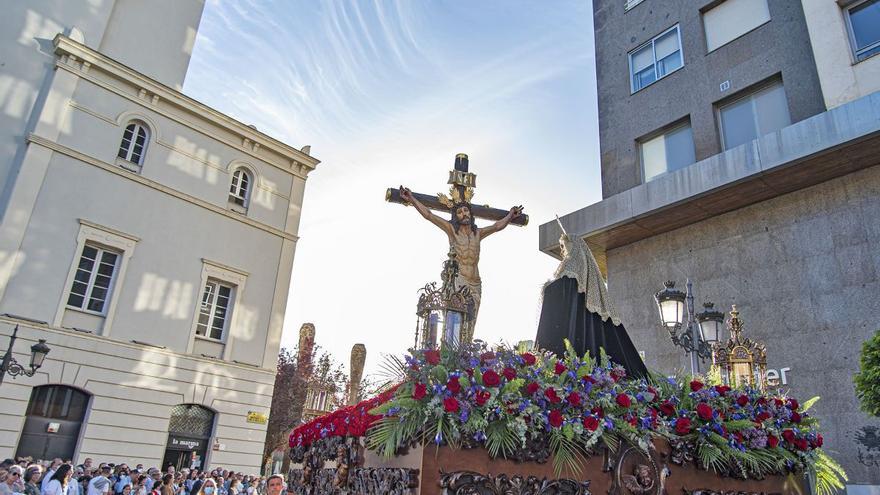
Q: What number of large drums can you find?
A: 0